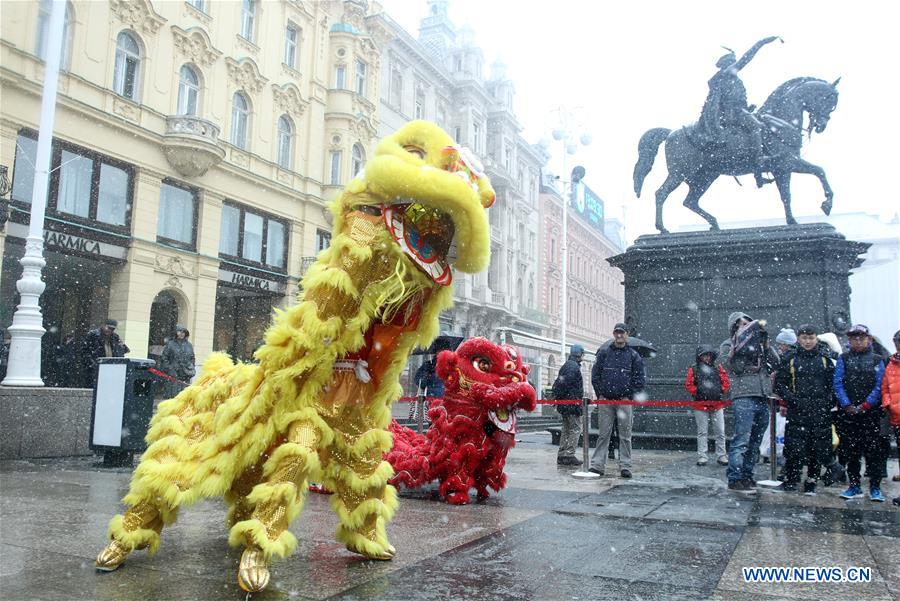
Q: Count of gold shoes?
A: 3